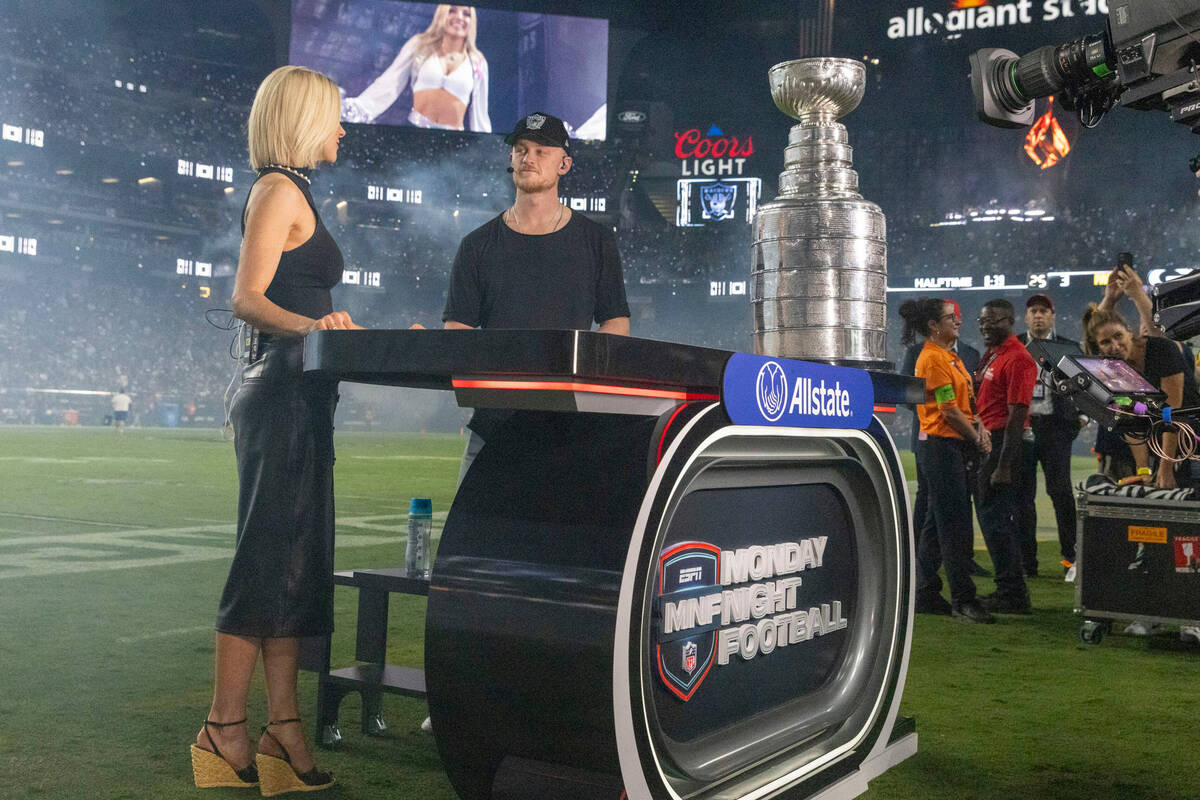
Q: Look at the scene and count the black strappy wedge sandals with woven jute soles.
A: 2